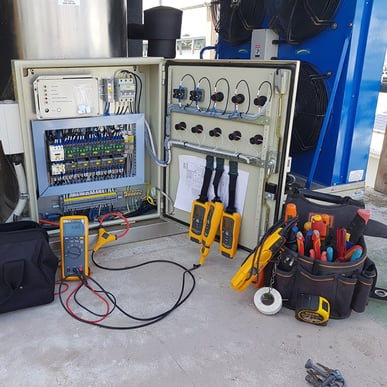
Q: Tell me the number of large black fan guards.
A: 3